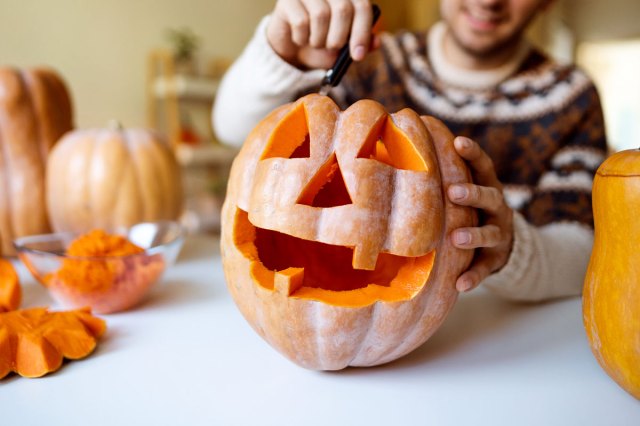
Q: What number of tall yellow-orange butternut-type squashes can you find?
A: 1